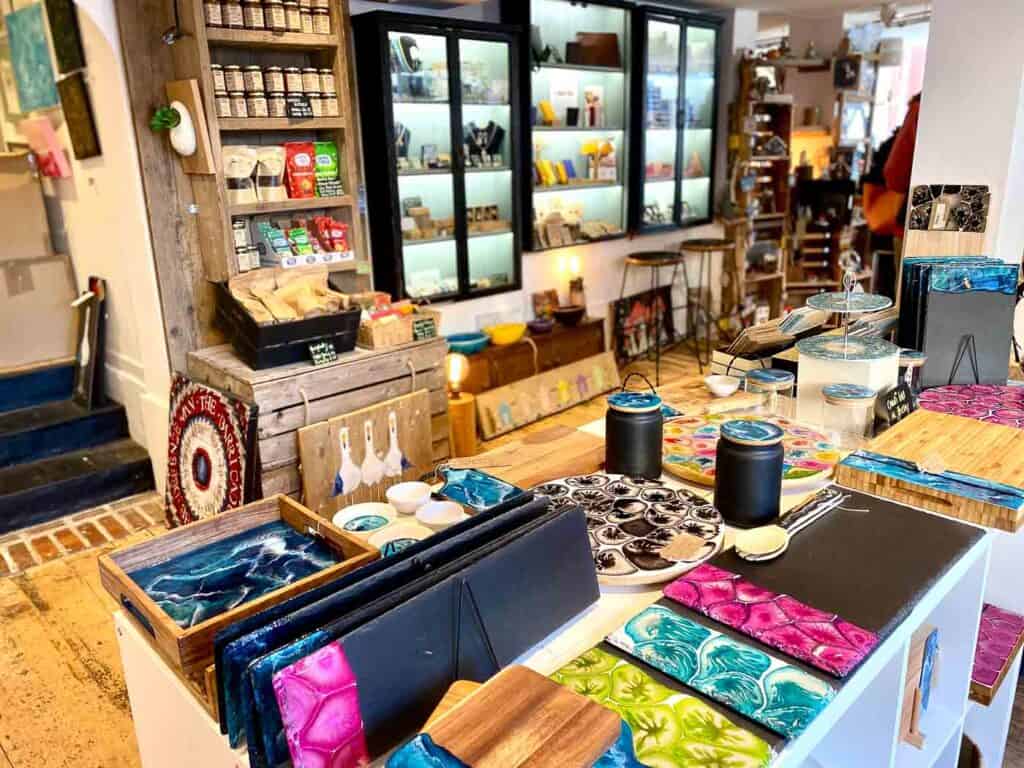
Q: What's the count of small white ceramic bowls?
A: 5